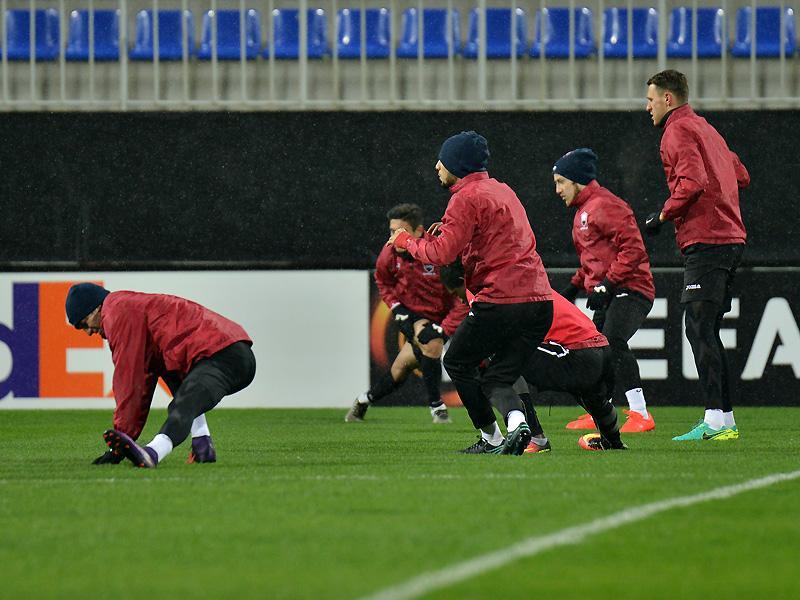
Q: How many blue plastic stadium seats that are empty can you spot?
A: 12